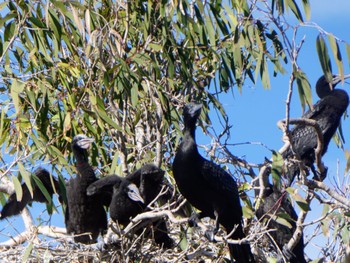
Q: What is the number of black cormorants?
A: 5